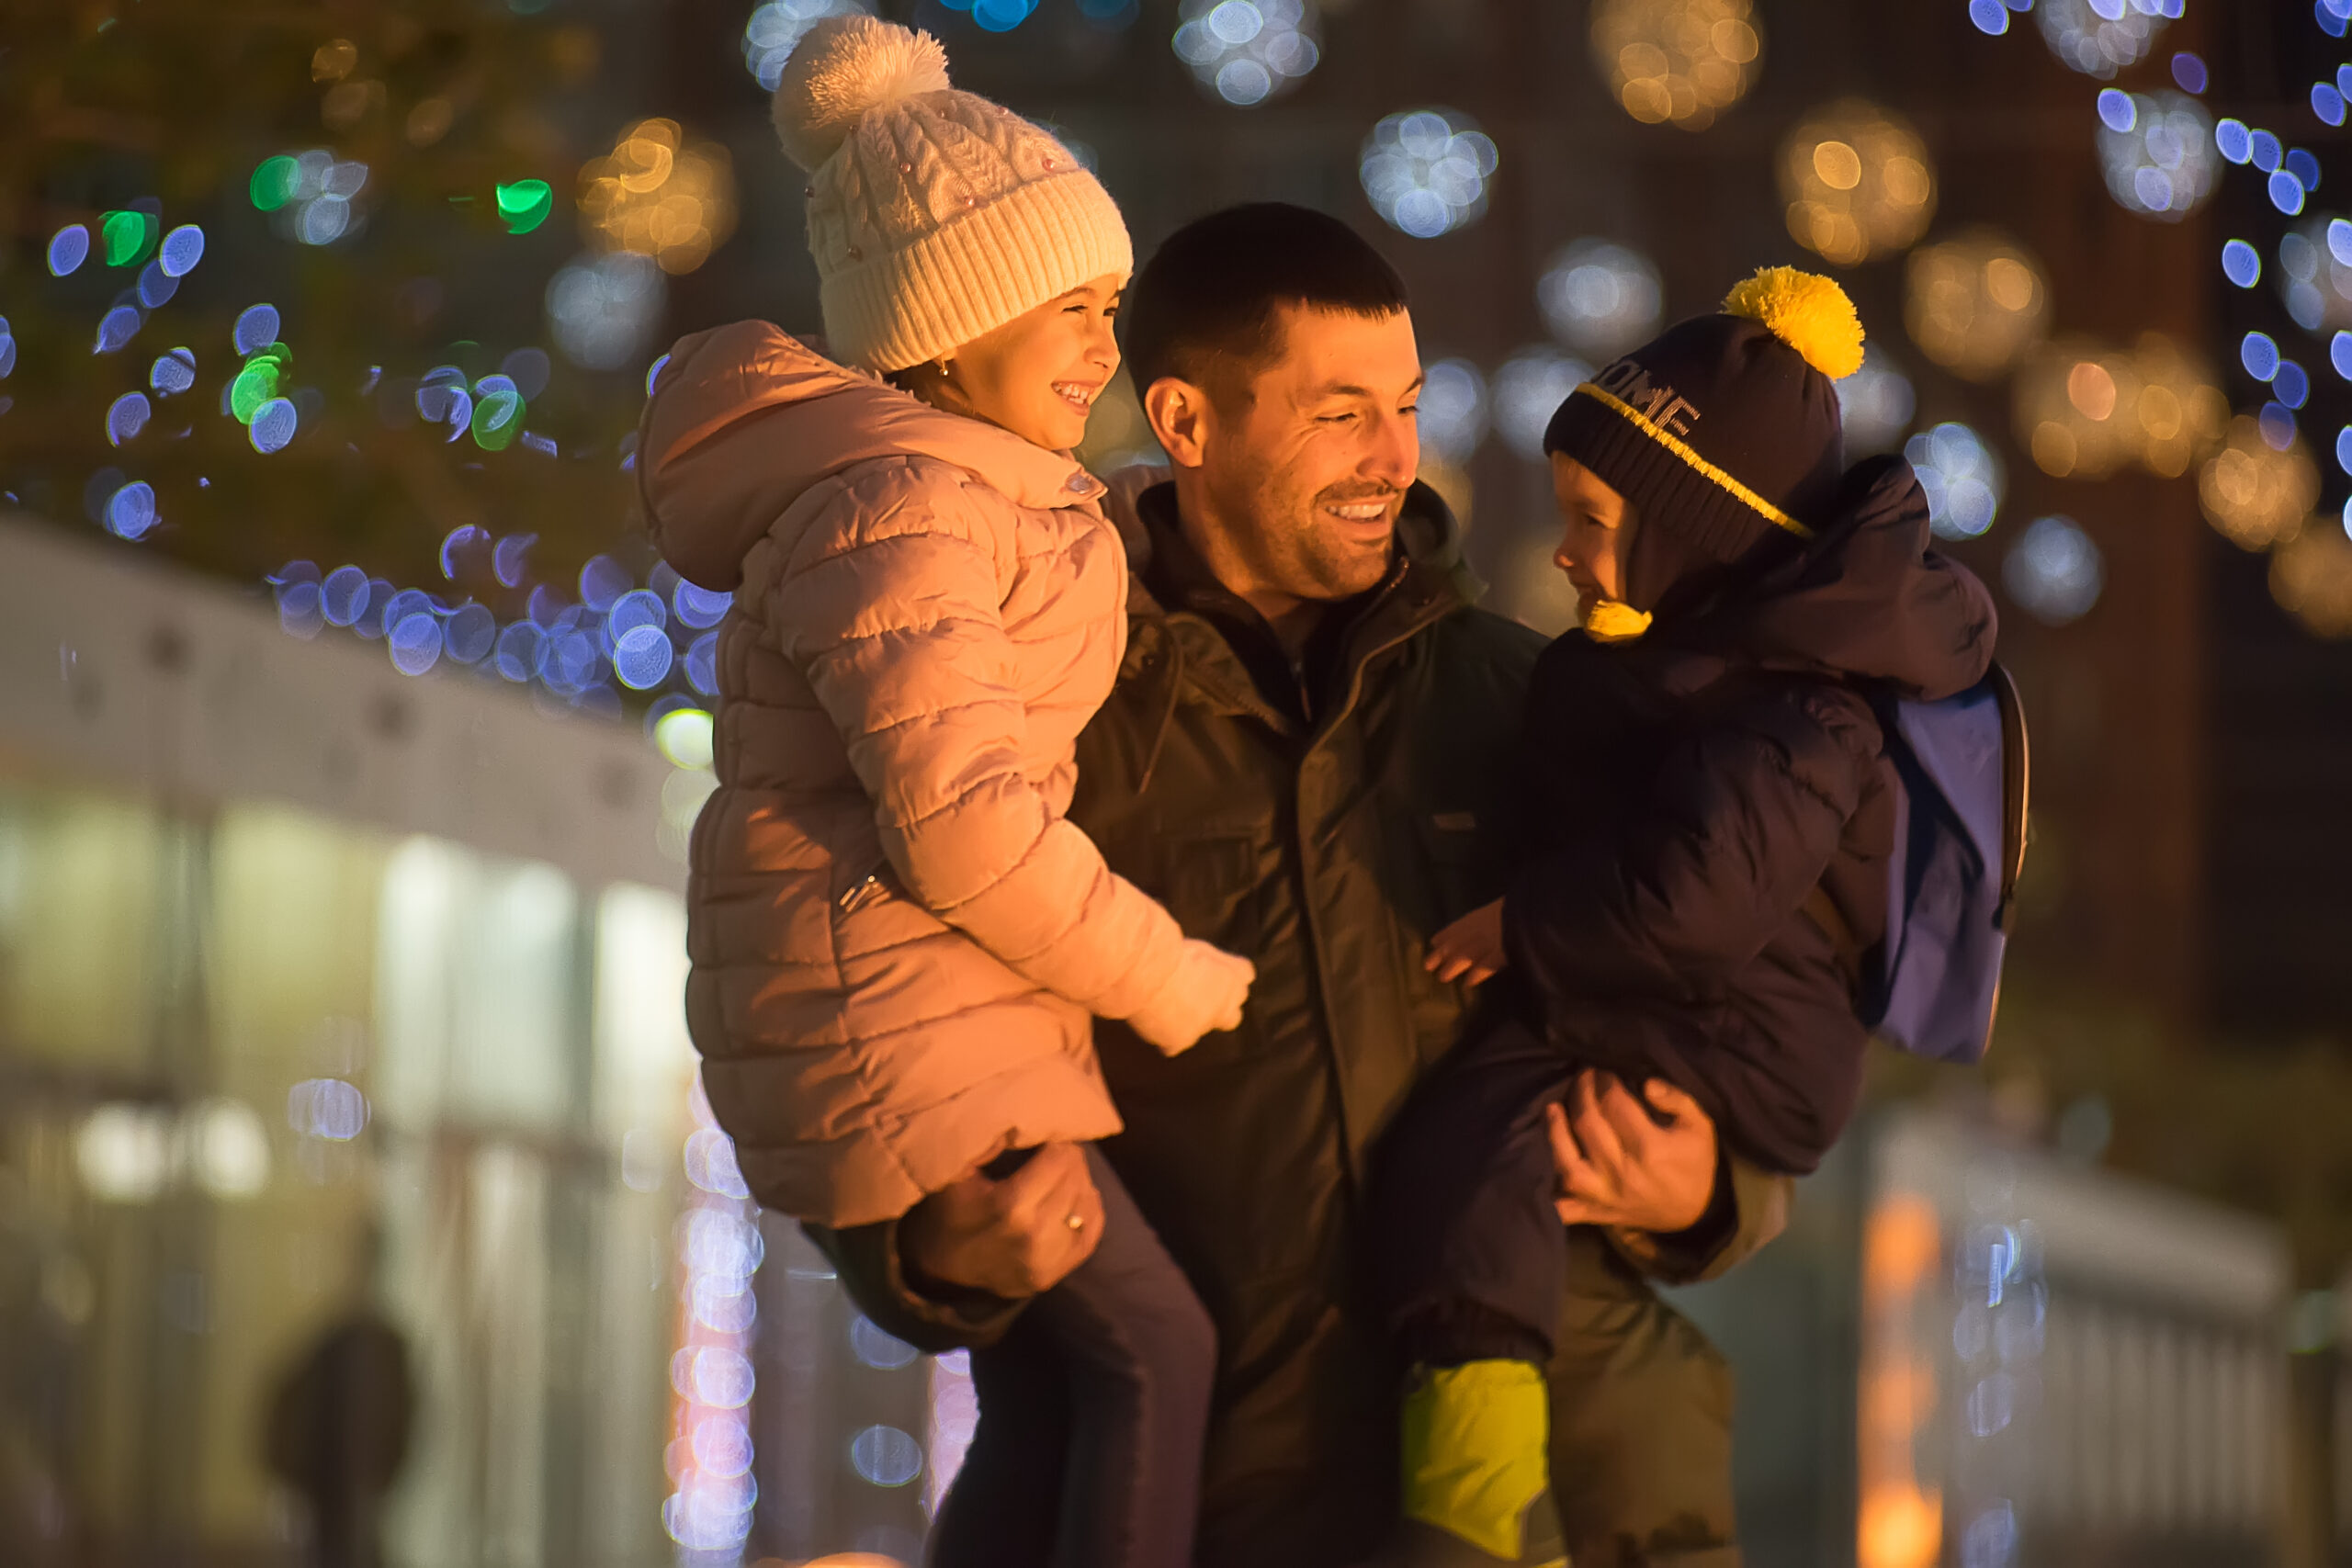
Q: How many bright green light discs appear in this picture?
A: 5